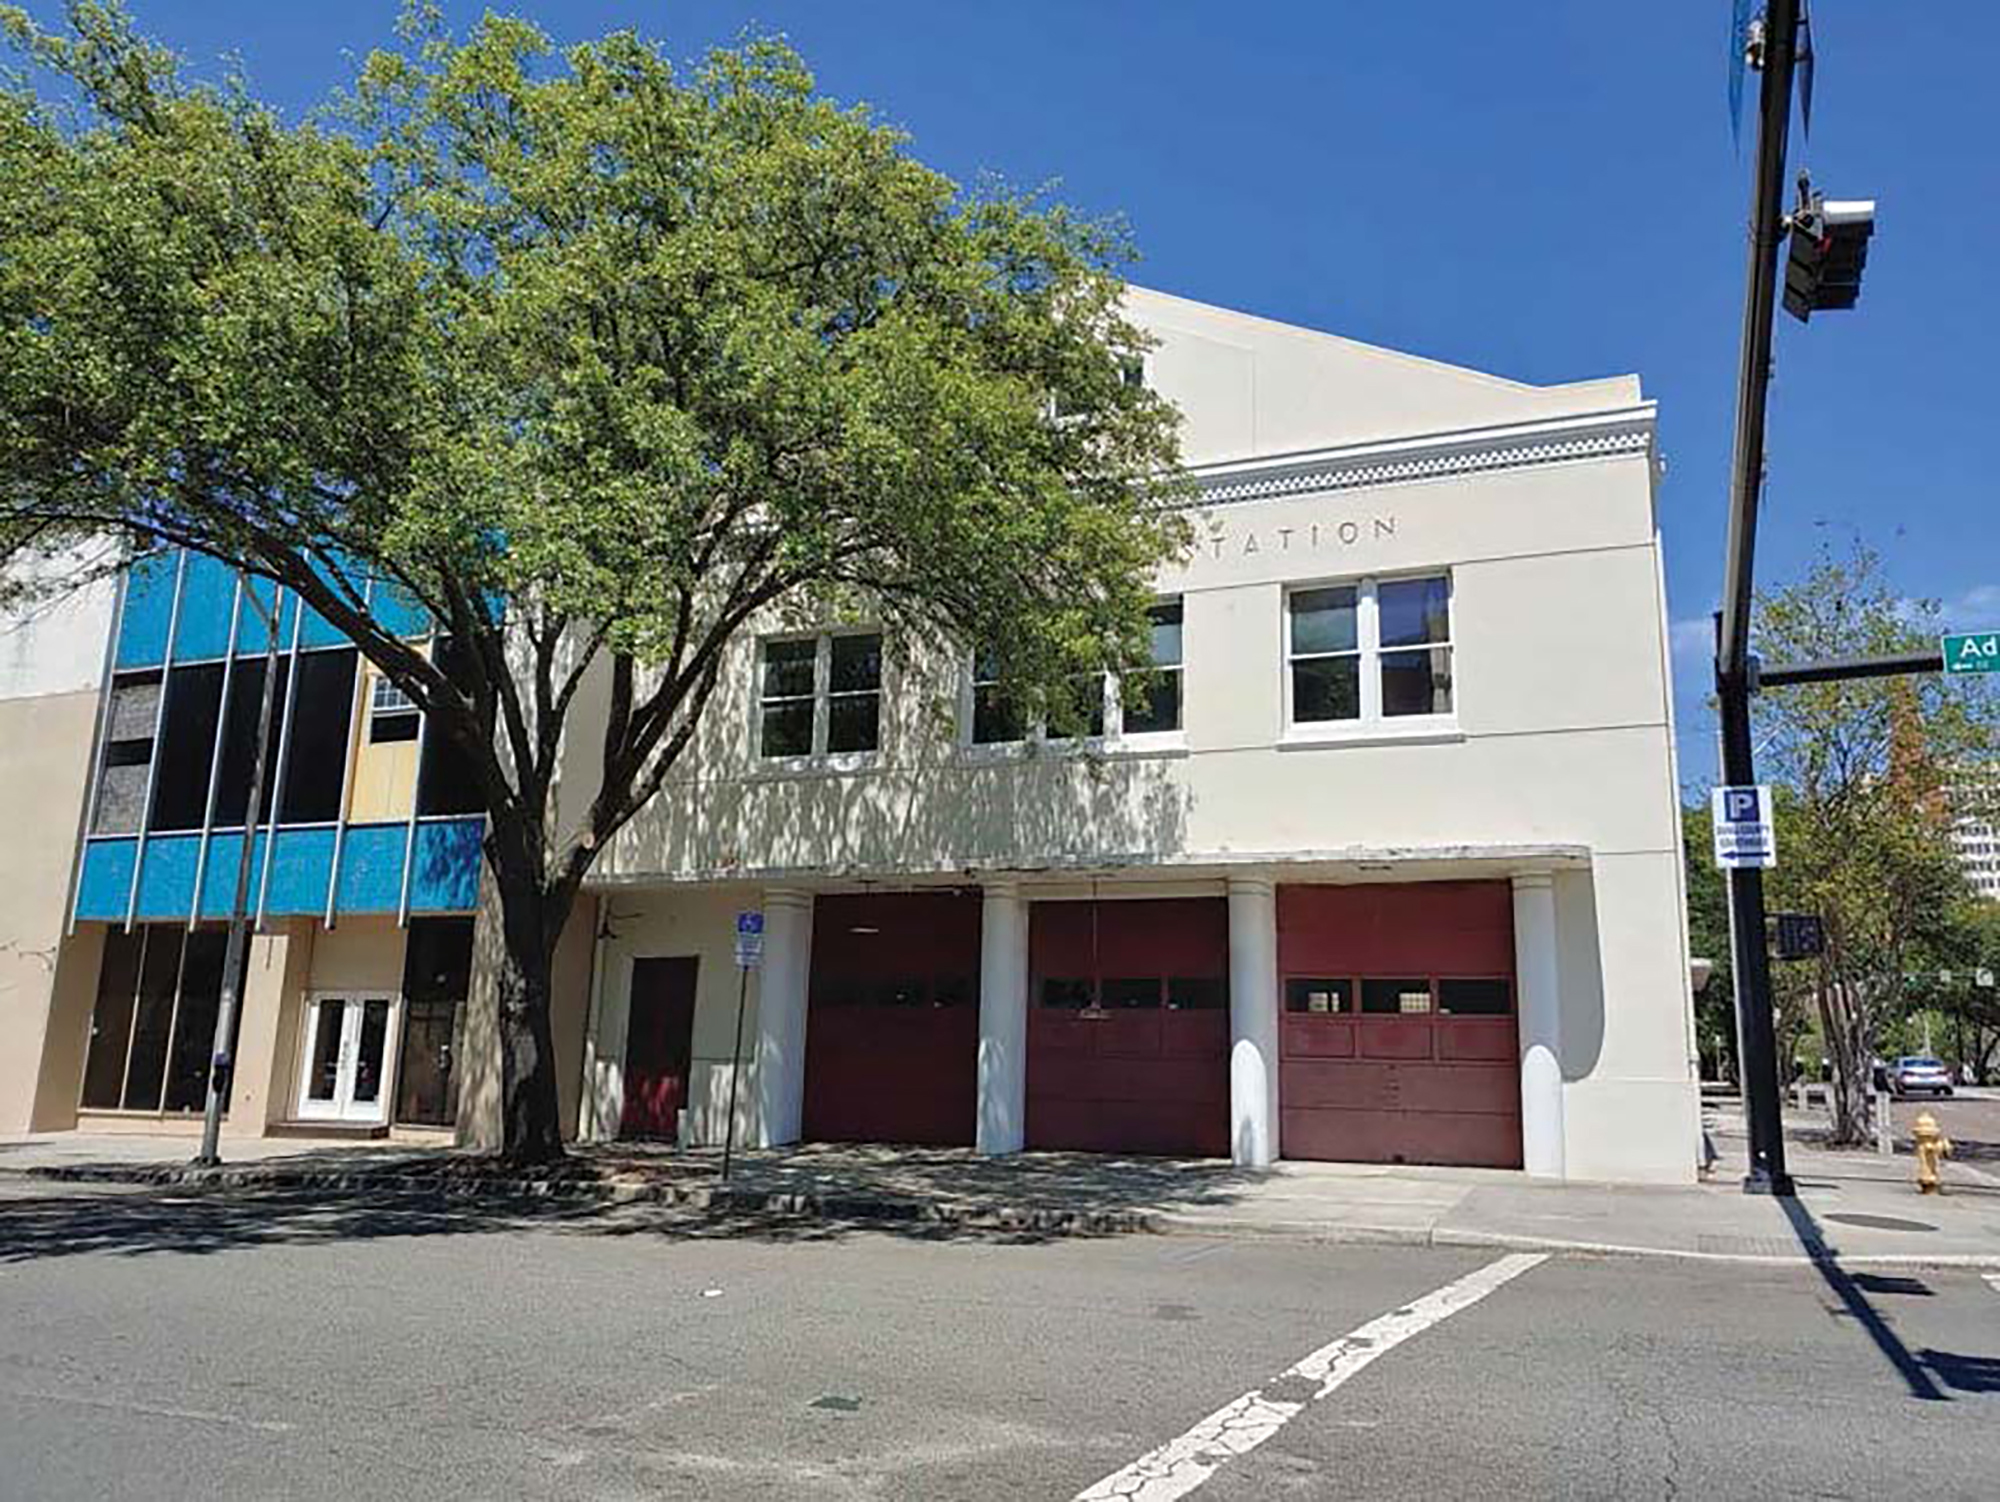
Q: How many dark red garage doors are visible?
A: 3